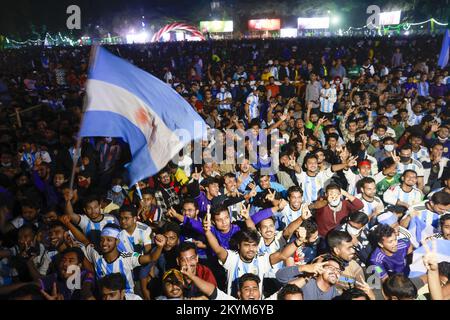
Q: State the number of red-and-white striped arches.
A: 1